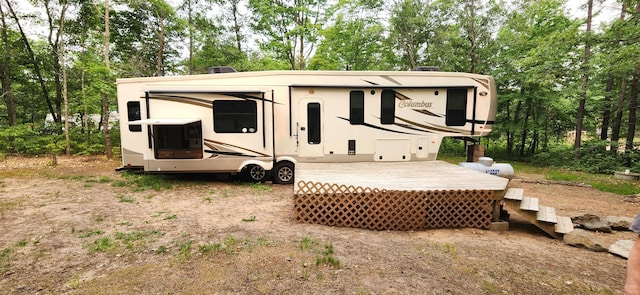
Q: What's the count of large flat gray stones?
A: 4